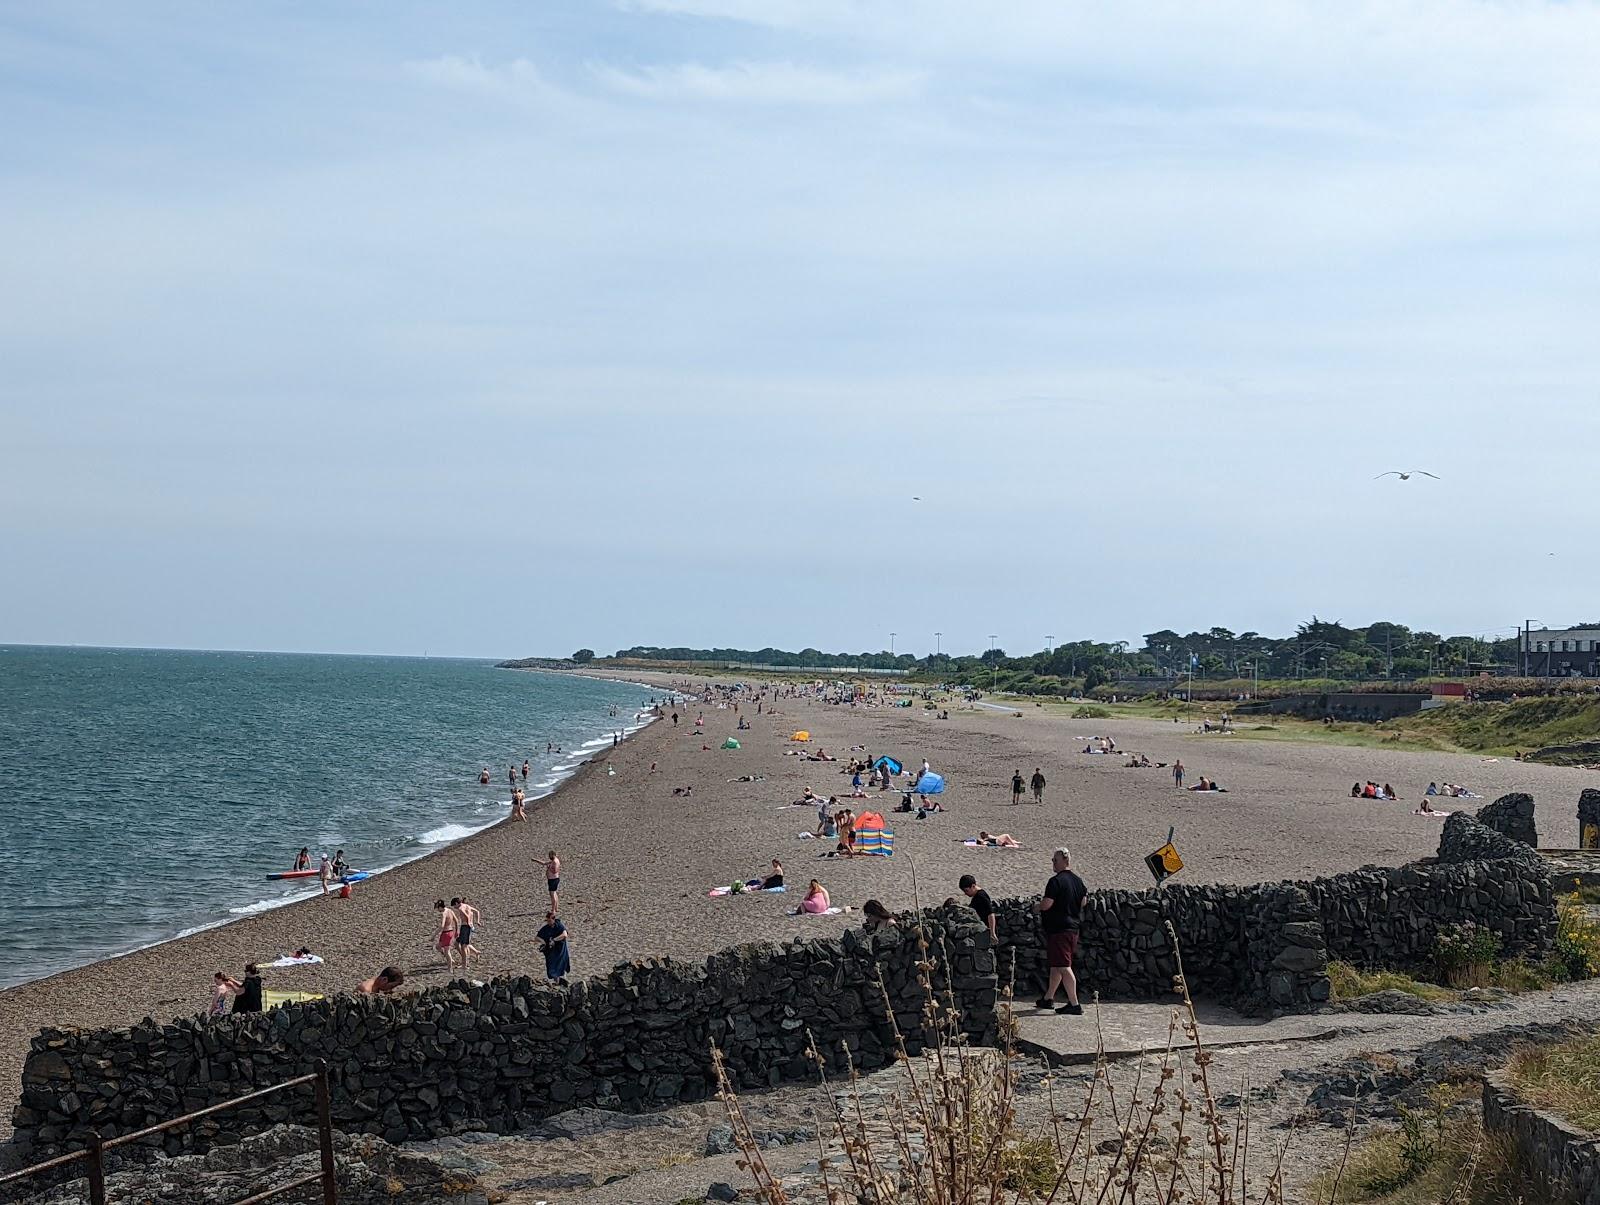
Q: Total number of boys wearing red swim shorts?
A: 1